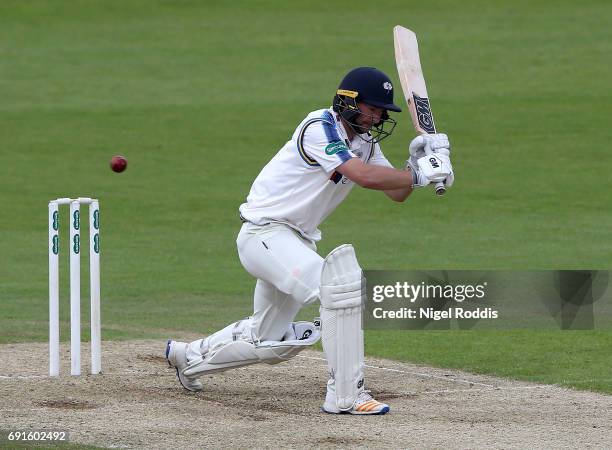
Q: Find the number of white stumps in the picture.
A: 3